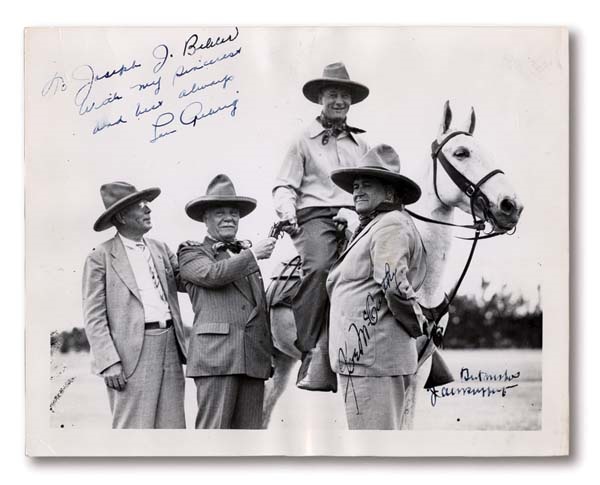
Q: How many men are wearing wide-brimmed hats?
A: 4